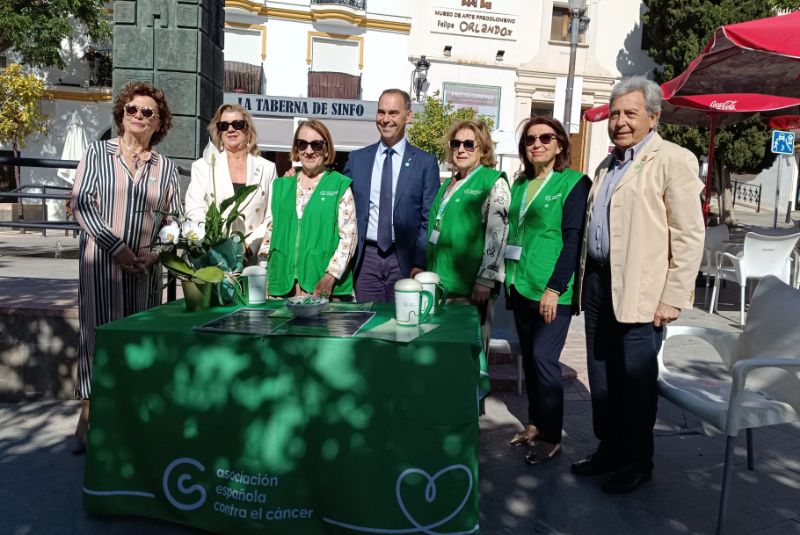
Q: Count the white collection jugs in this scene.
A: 3